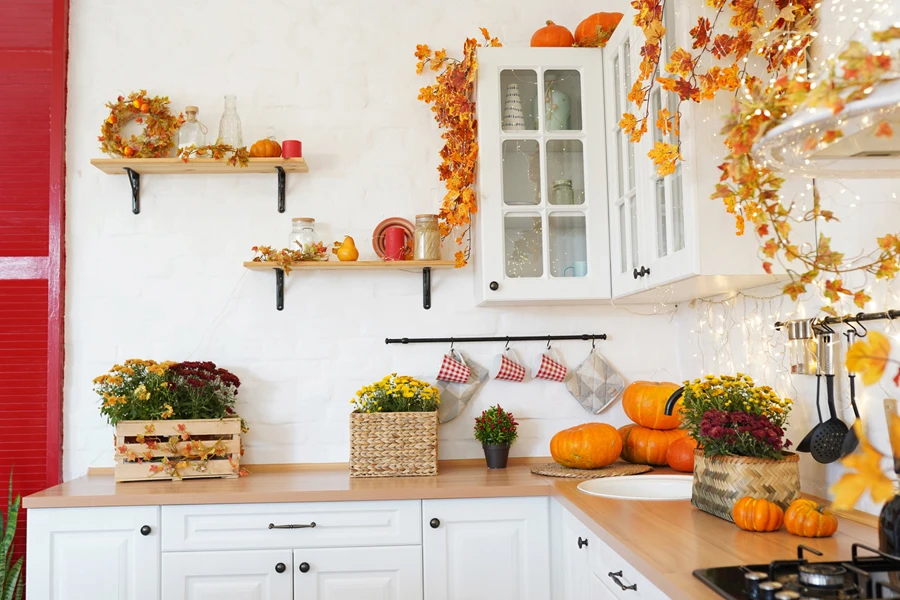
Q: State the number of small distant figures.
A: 0